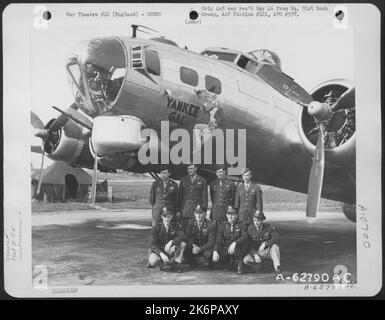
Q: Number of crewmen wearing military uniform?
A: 8